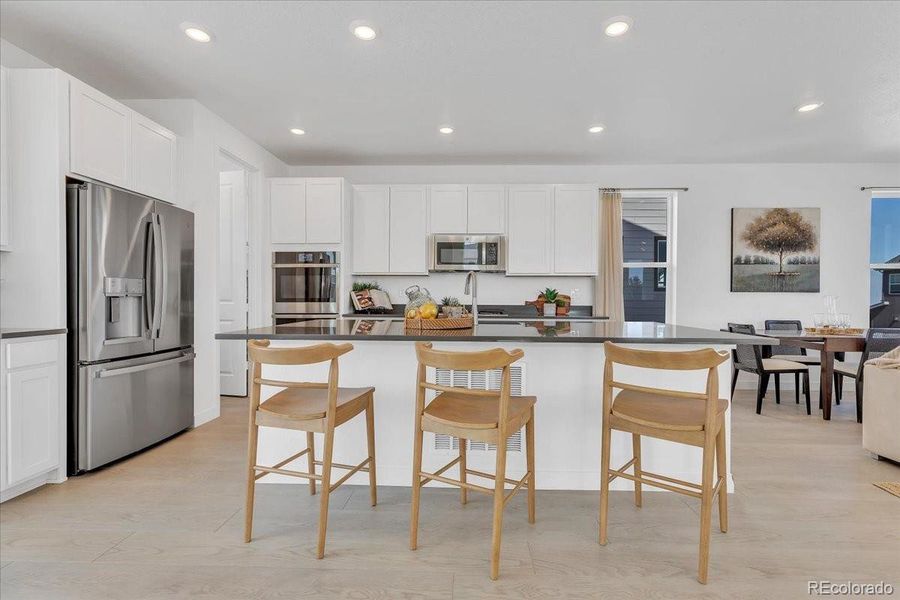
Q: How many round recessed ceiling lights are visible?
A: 7